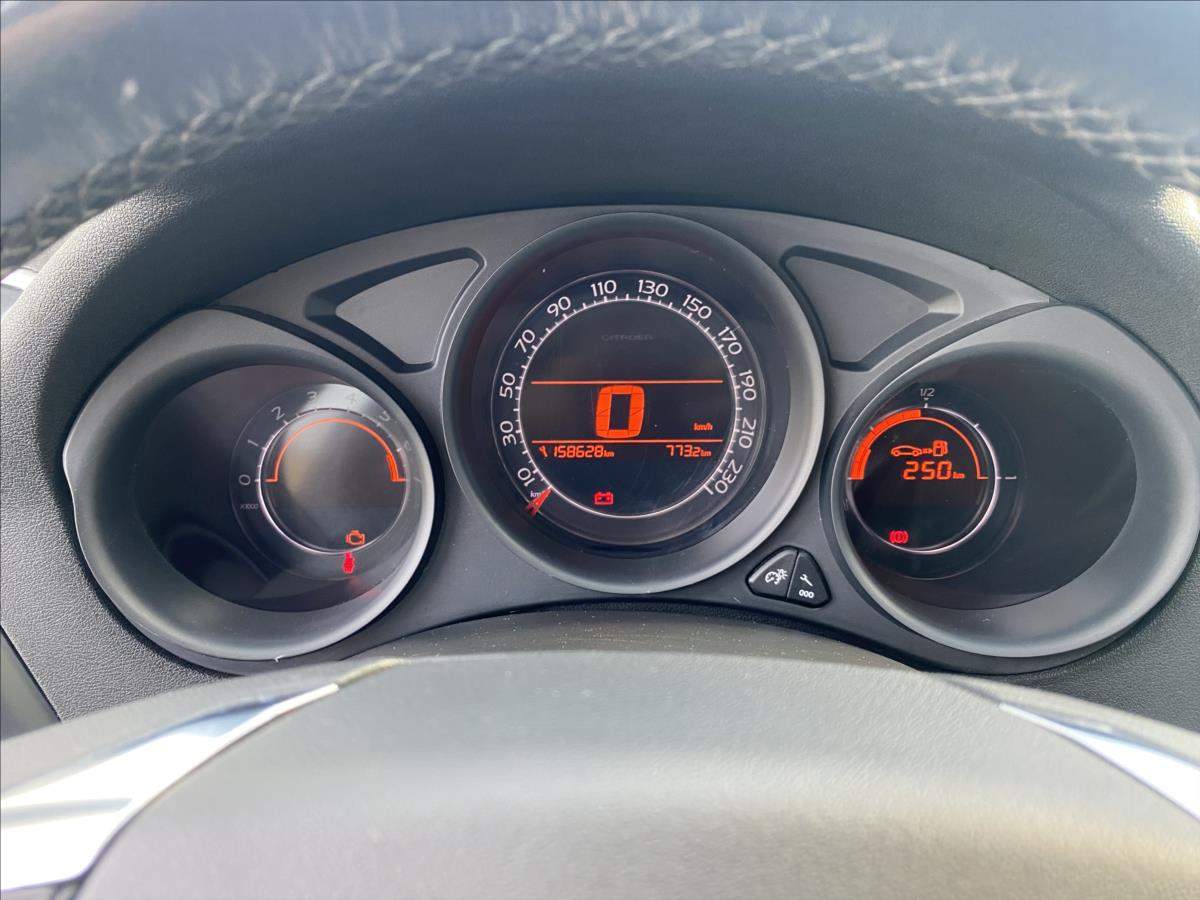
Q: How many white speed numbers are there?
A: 12